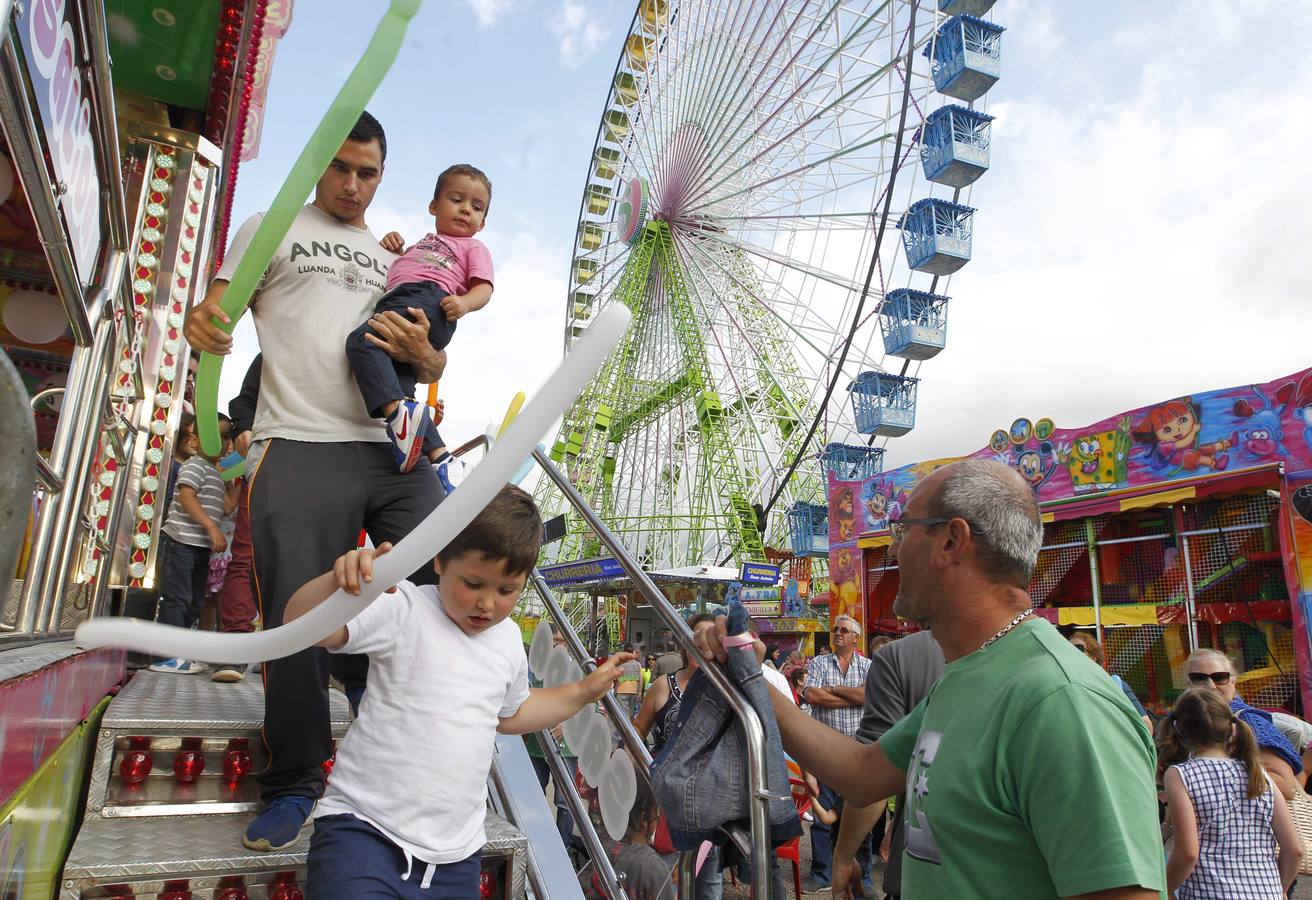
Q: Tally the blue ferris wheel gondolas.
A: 8